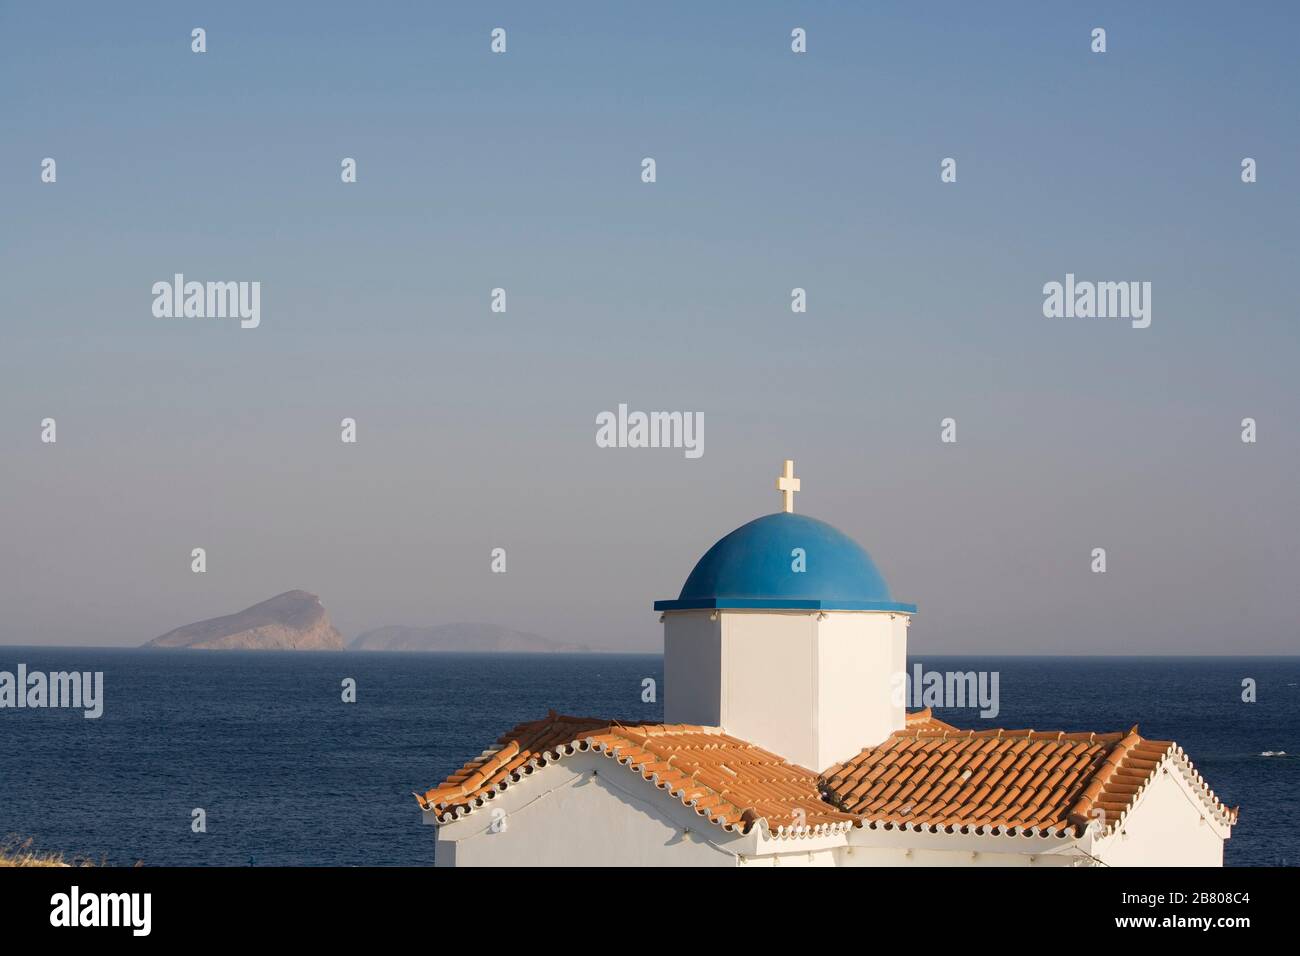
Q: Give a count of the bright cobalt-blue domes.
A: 1